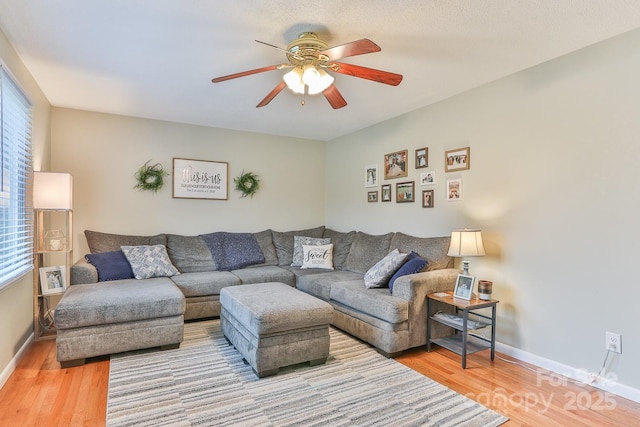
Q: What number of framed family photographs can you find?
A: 12